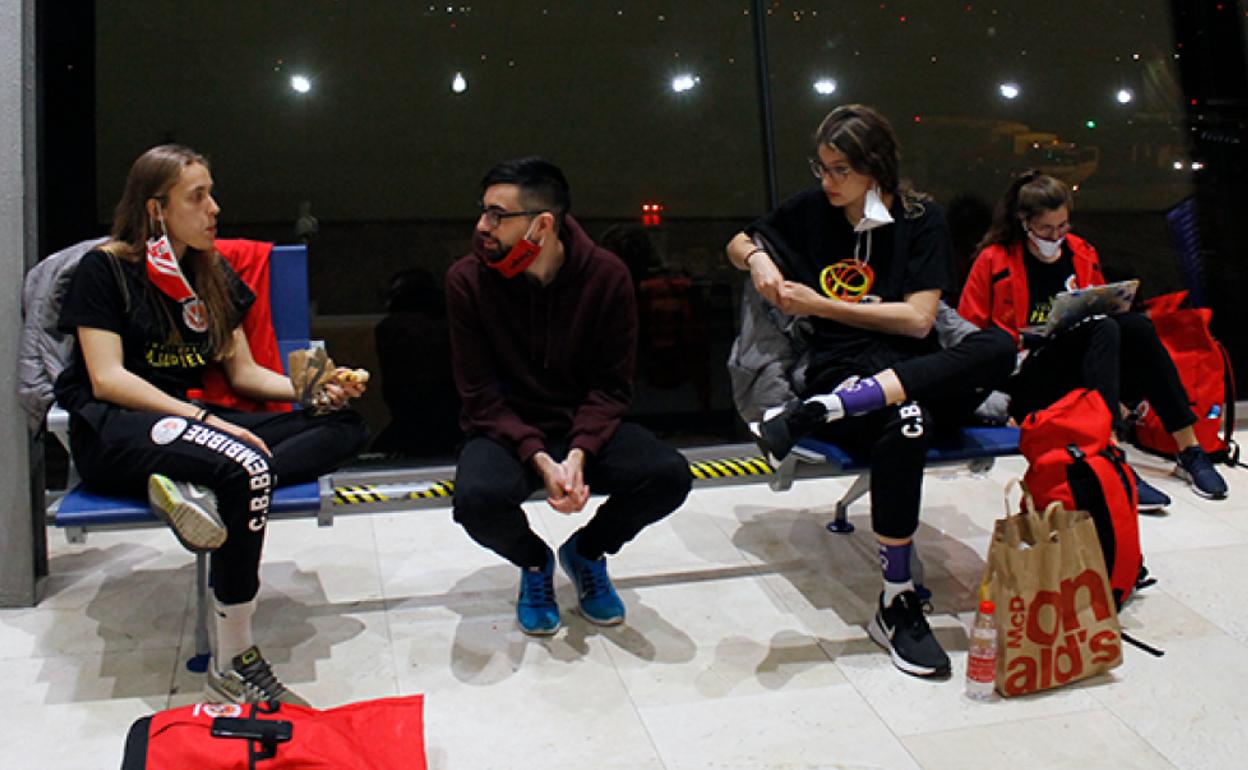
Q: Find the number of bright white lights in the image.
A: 6